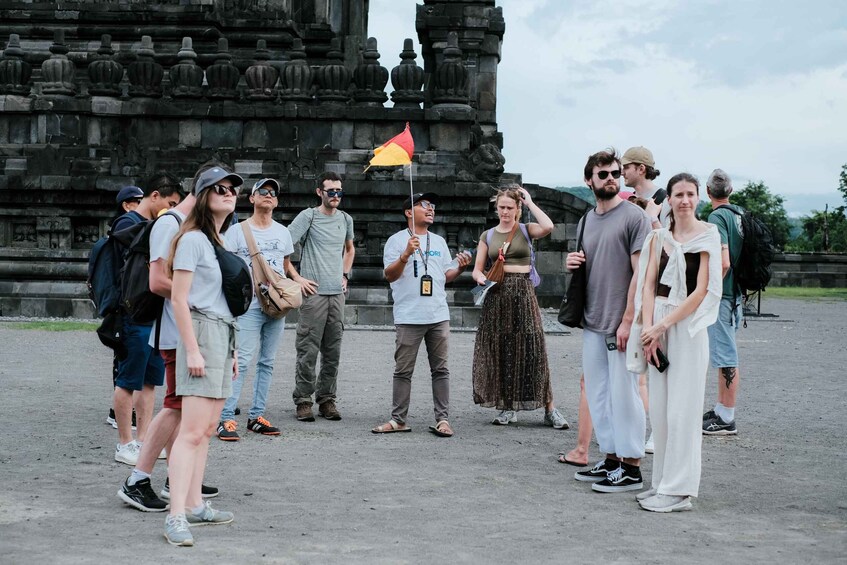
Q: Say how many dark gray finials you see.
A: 12